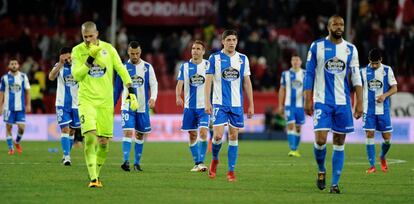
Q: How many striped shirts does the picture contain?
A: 8